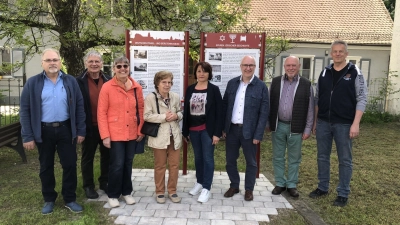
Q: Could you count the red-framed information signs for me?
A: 2